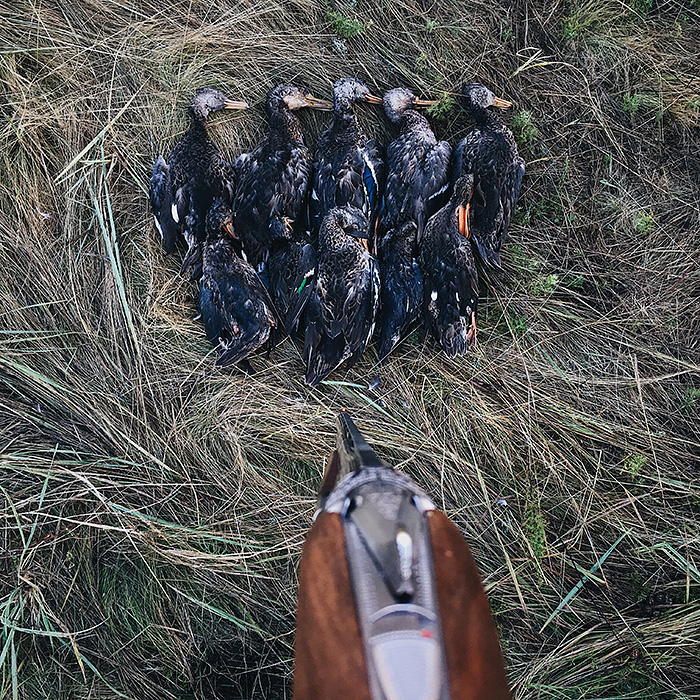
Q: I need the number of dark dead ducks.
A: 10